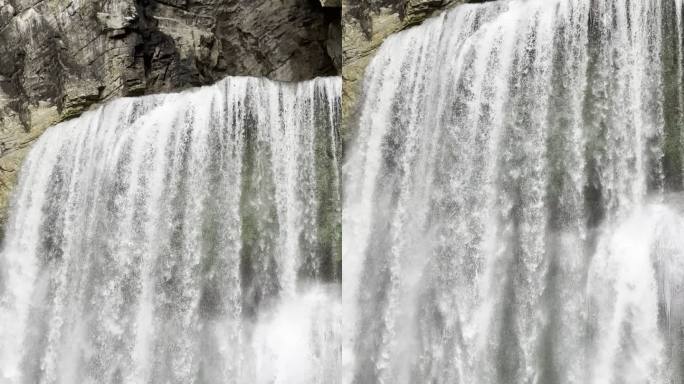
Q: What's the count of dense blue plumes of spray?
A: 0